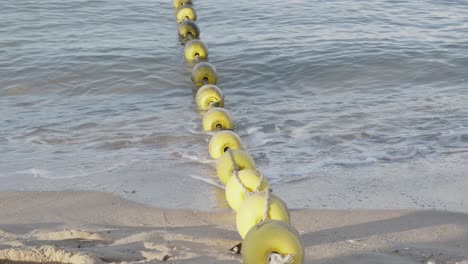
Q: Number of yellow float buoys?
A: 12